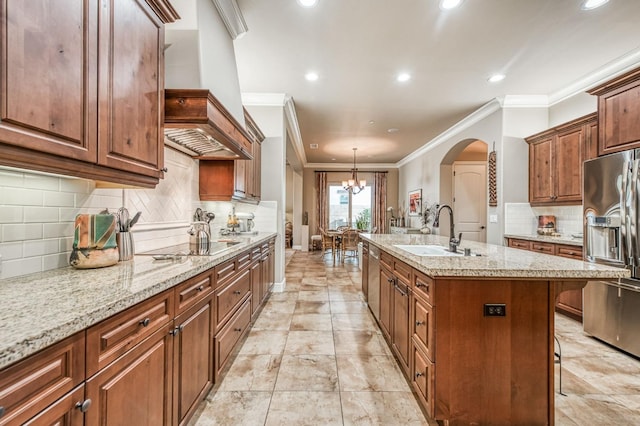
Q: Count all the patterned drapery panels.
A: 2